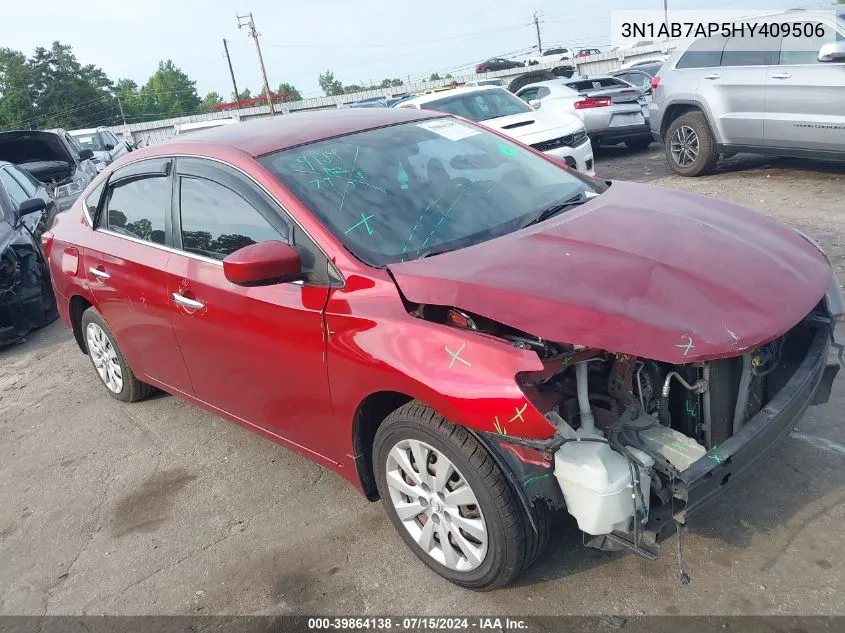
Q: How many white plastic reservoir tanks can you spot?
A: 2